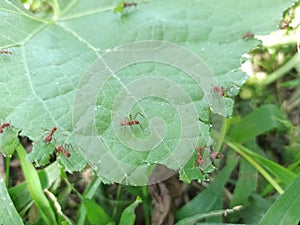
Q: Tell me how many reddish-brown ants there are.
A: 11